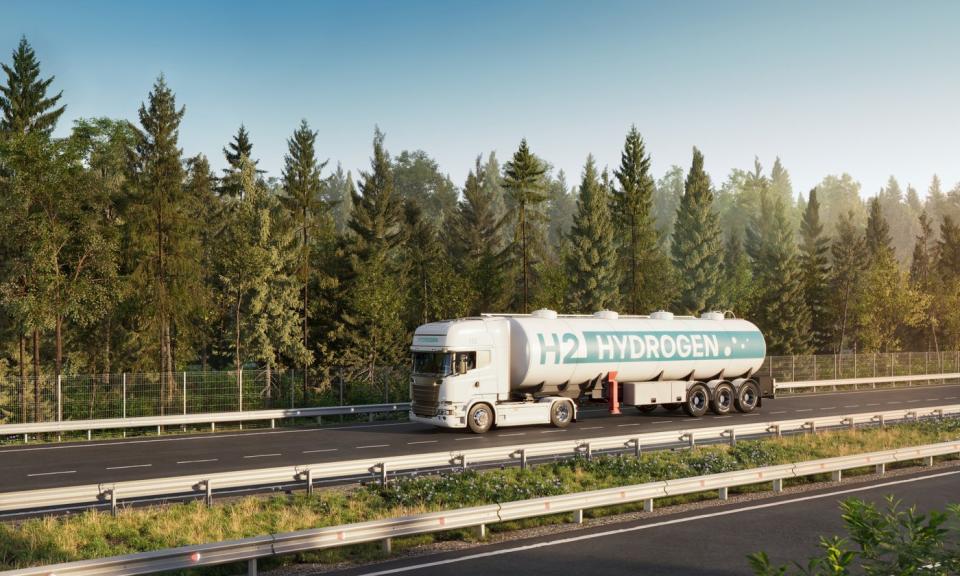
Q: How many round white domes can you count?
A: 4